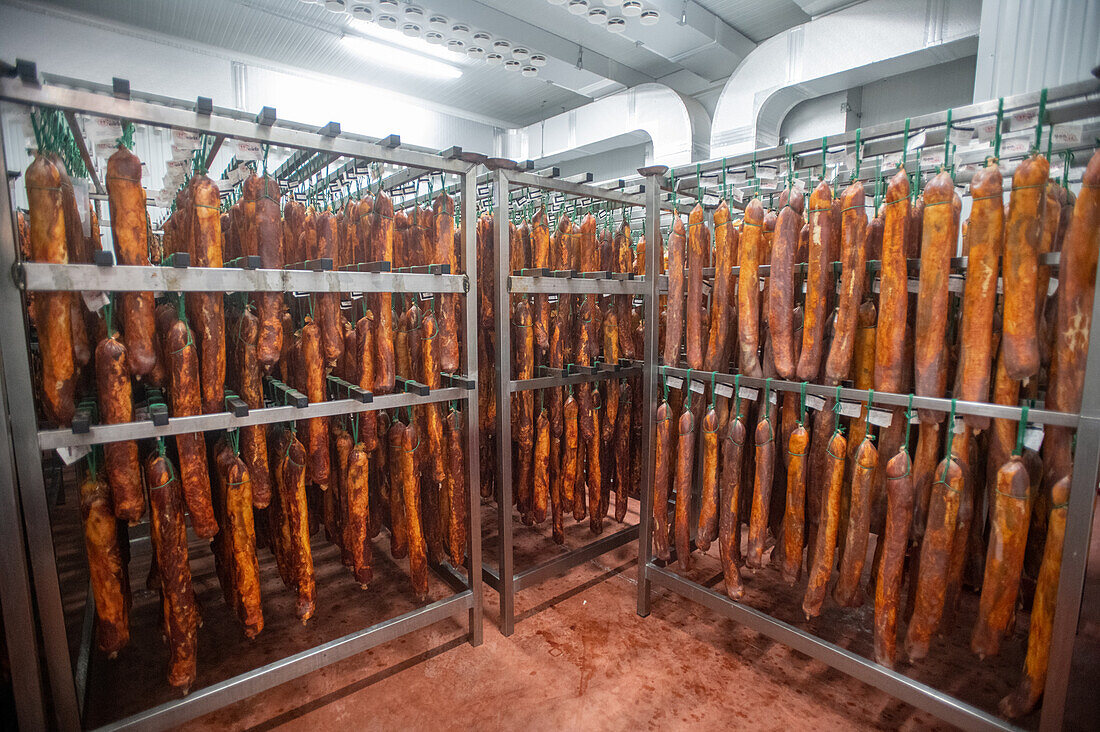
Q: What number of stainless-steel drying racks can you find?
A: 3